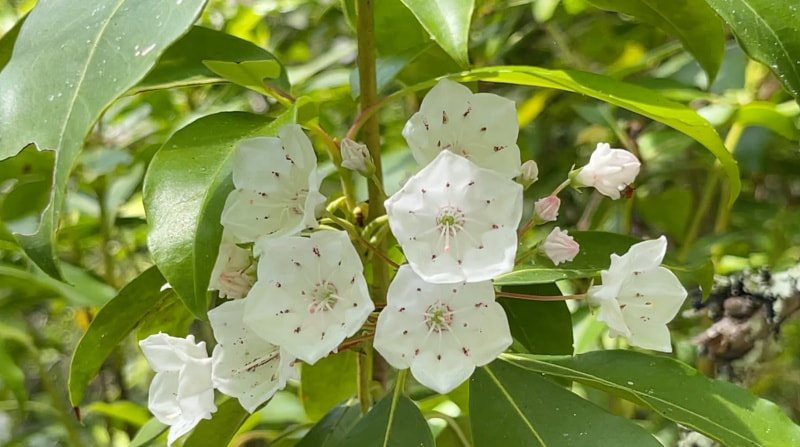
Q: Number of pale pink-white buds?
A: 5